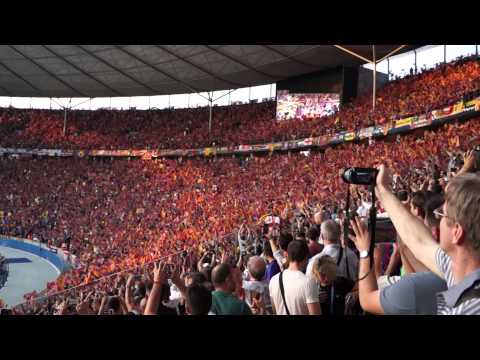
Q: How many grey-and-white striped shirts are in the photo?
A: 1